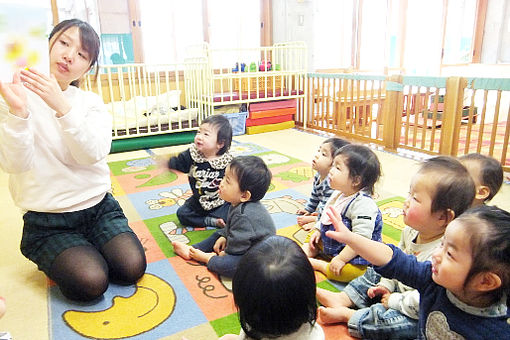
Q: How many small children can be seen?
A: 8